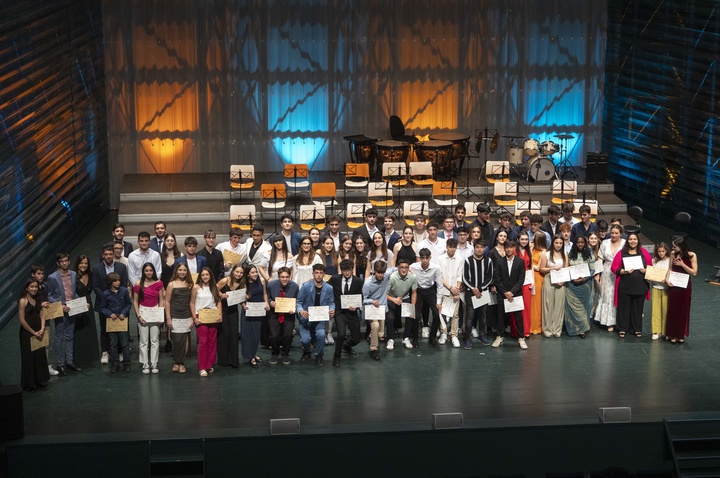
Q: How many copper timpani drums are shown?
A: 4